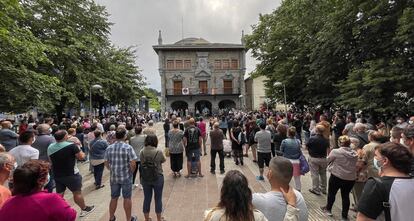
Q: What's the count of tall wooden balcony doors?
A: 3